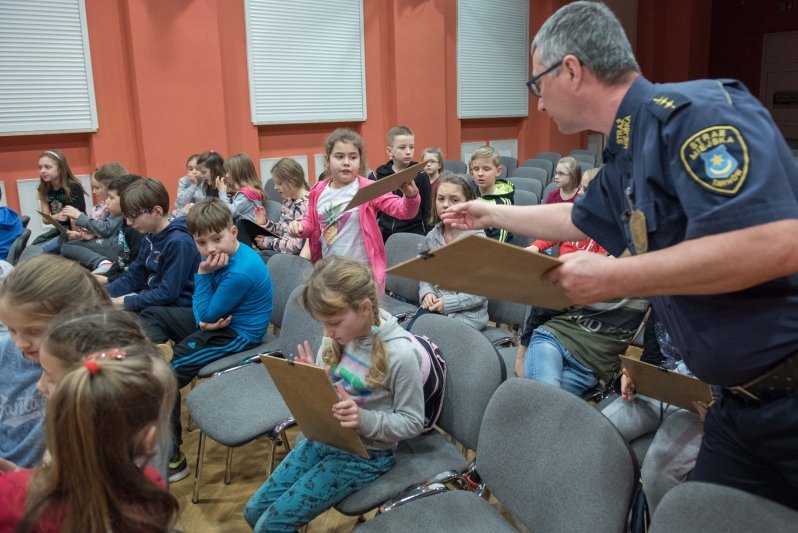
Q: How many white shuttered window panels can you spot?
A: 3